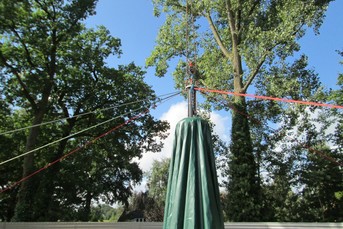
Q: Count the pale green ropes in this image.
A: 2